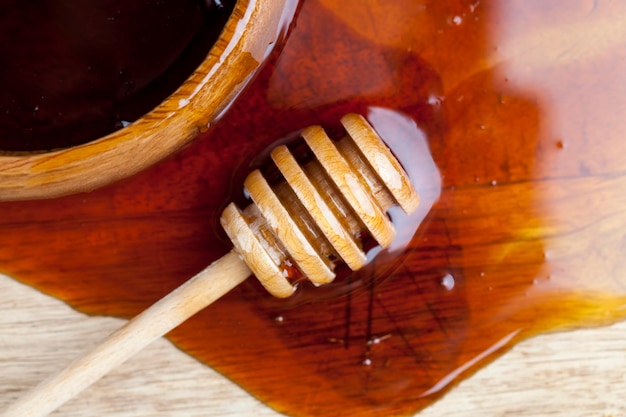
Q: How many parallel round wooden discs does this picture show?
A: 5